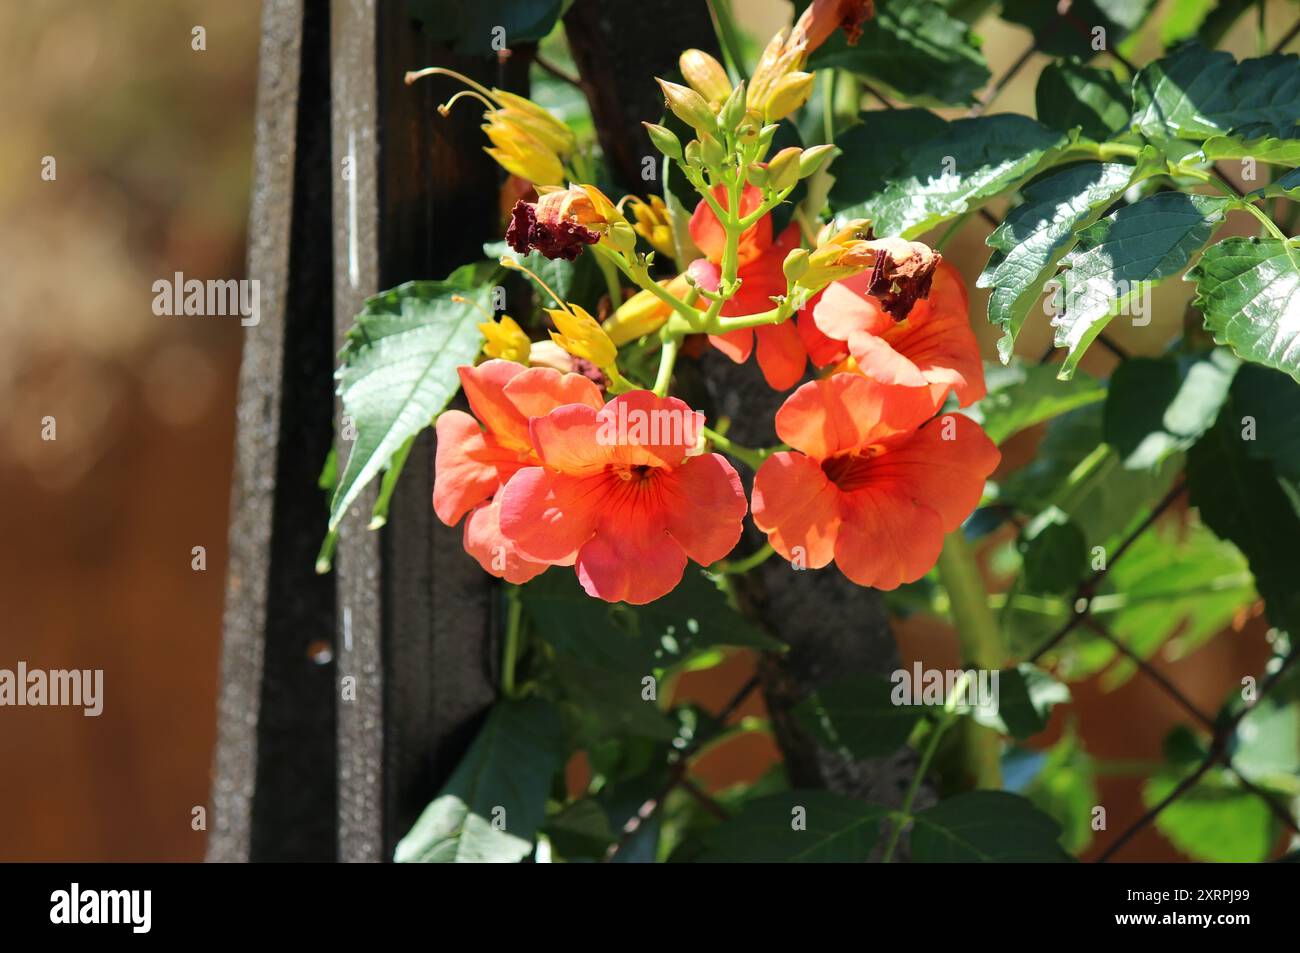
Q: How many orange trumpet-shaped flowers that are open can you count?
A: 5